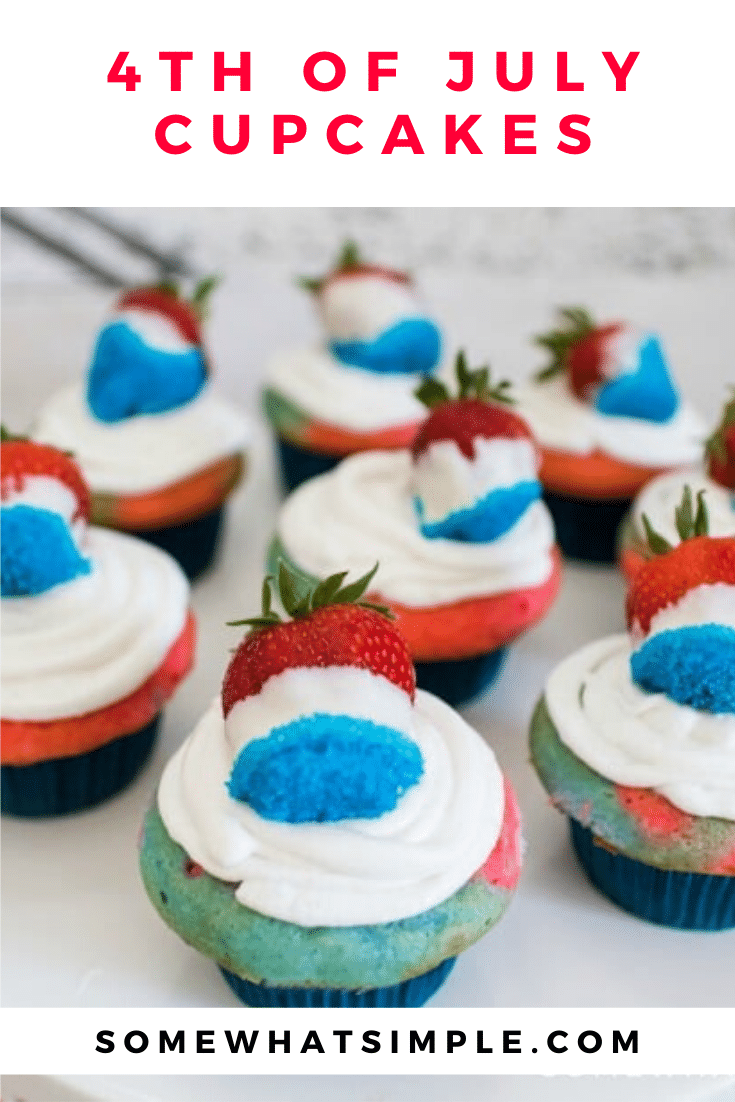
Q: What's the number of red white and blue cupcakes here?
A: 8